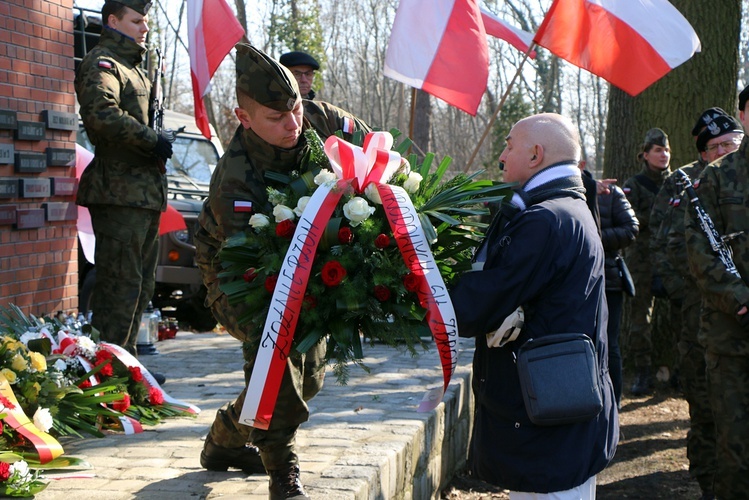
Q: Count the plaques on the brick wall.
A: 12